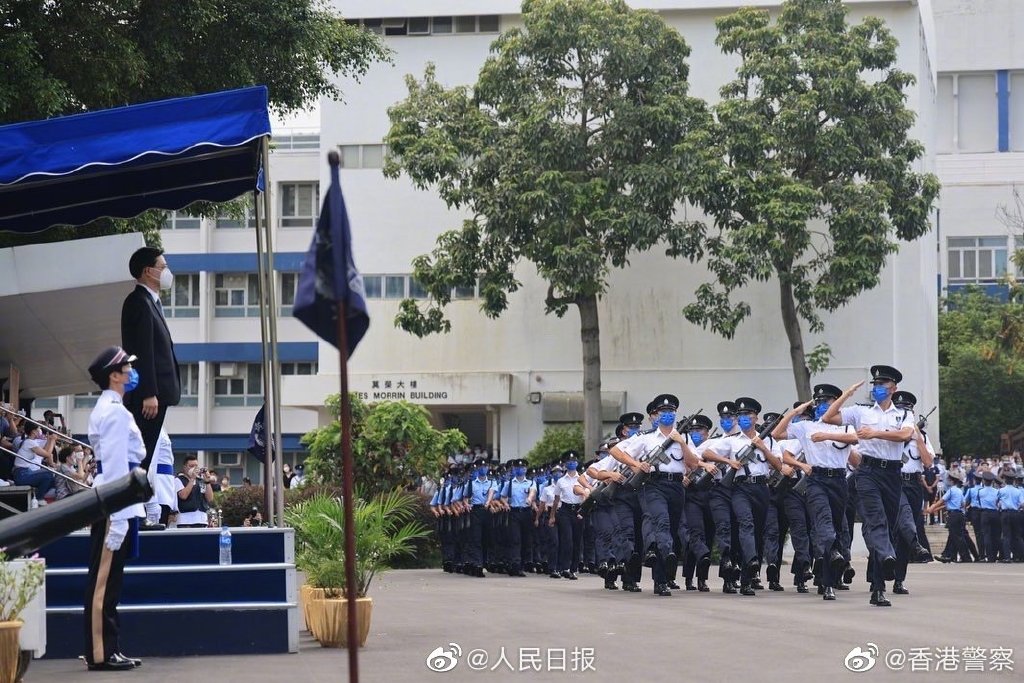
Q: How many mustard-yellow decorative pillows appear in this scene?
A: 0